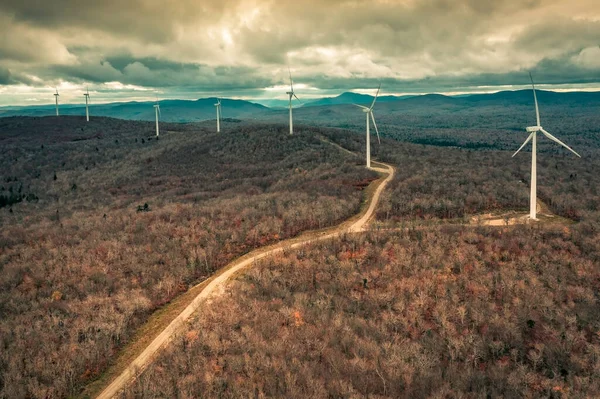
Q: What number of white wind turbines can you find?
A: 7